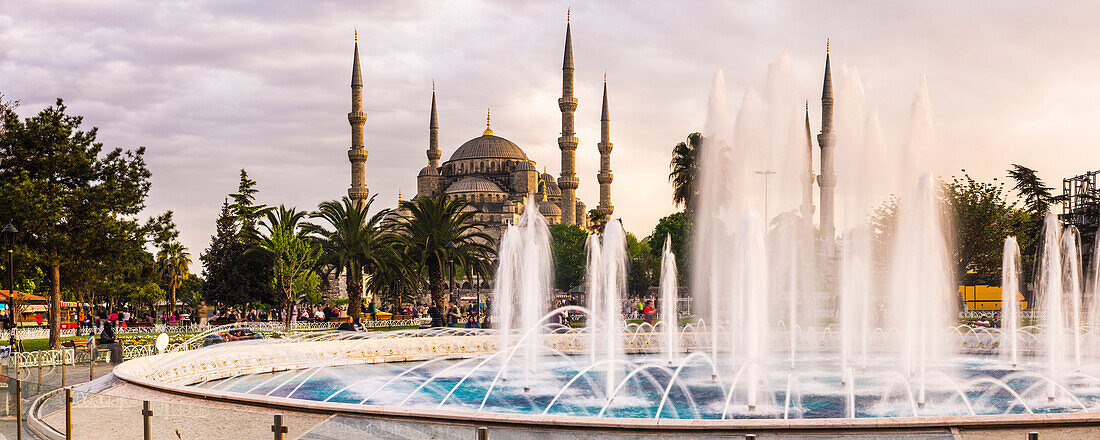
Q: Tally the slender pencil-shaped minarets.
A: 6